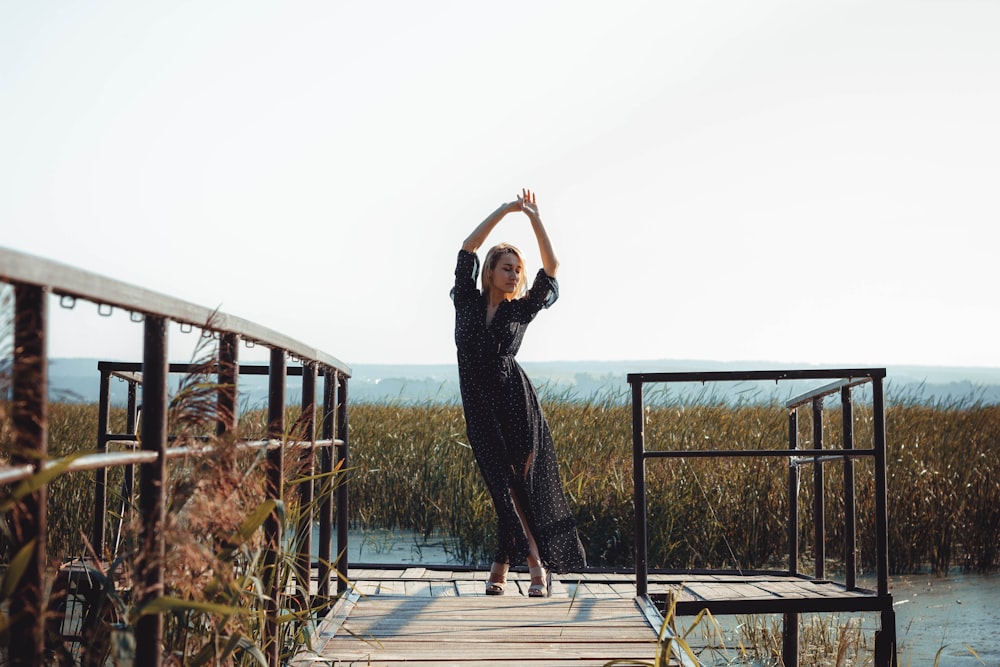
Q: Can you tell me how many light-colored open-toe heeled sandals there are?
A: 2